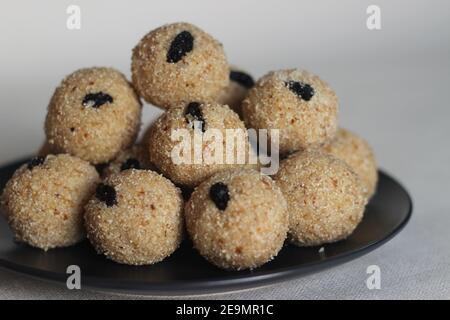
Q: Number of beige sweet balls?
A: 11